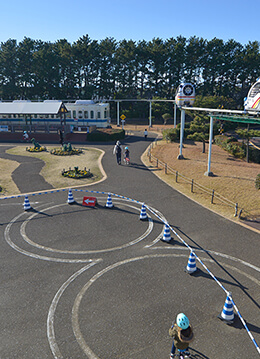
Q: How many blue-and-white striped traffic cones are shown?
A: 7